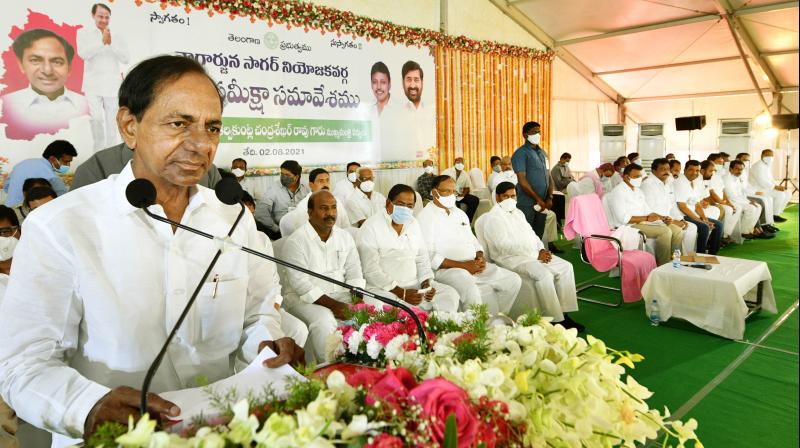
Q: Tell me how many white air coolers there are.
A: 3